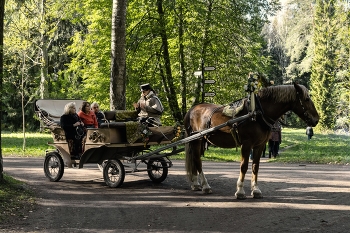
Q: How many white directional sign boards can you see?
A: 4